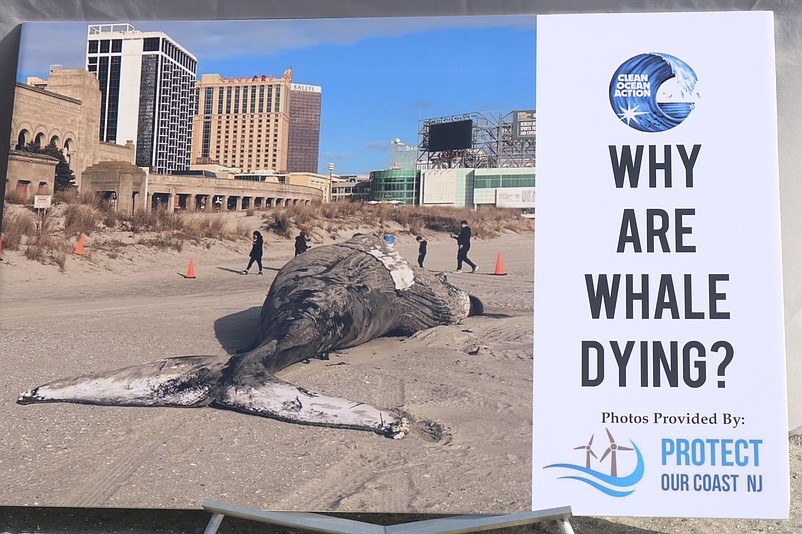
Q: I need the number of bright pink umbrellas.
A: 0